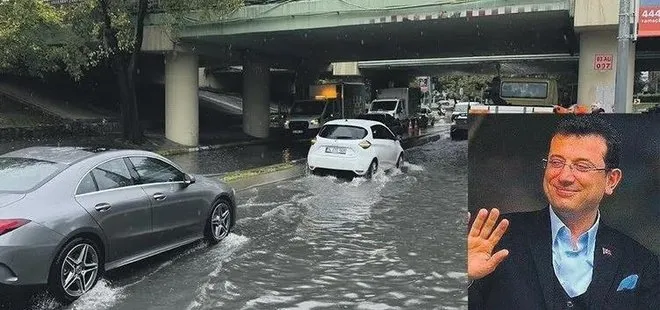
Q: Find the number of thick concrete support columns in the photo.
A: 3